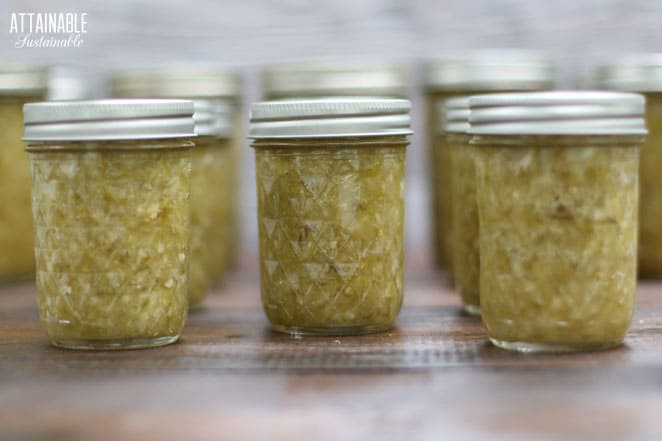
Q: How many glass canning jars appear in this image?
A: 10